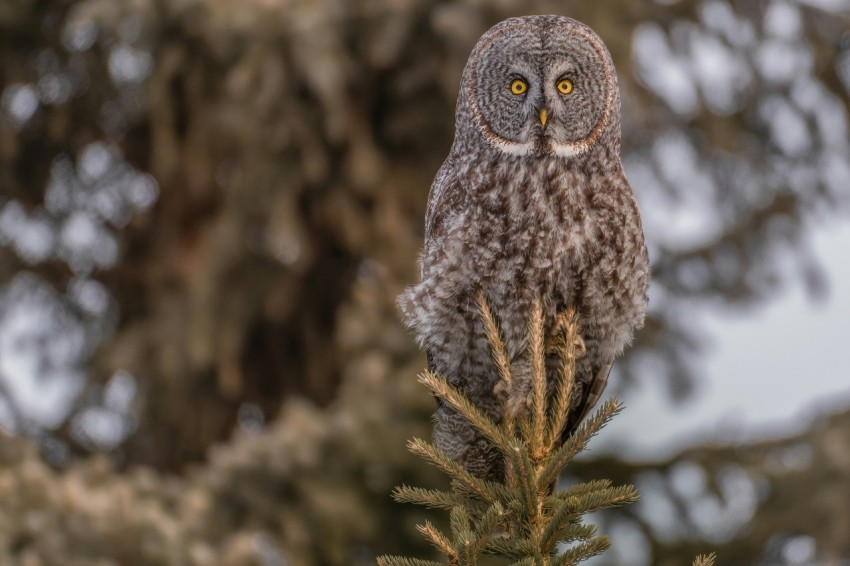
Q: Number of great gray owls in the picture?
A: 1